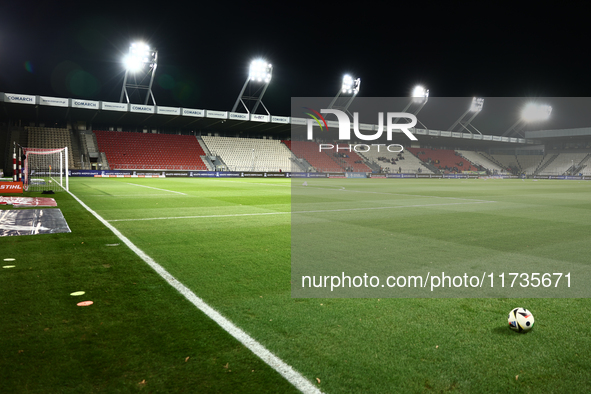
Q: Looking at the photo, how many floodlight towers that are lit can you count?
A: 6